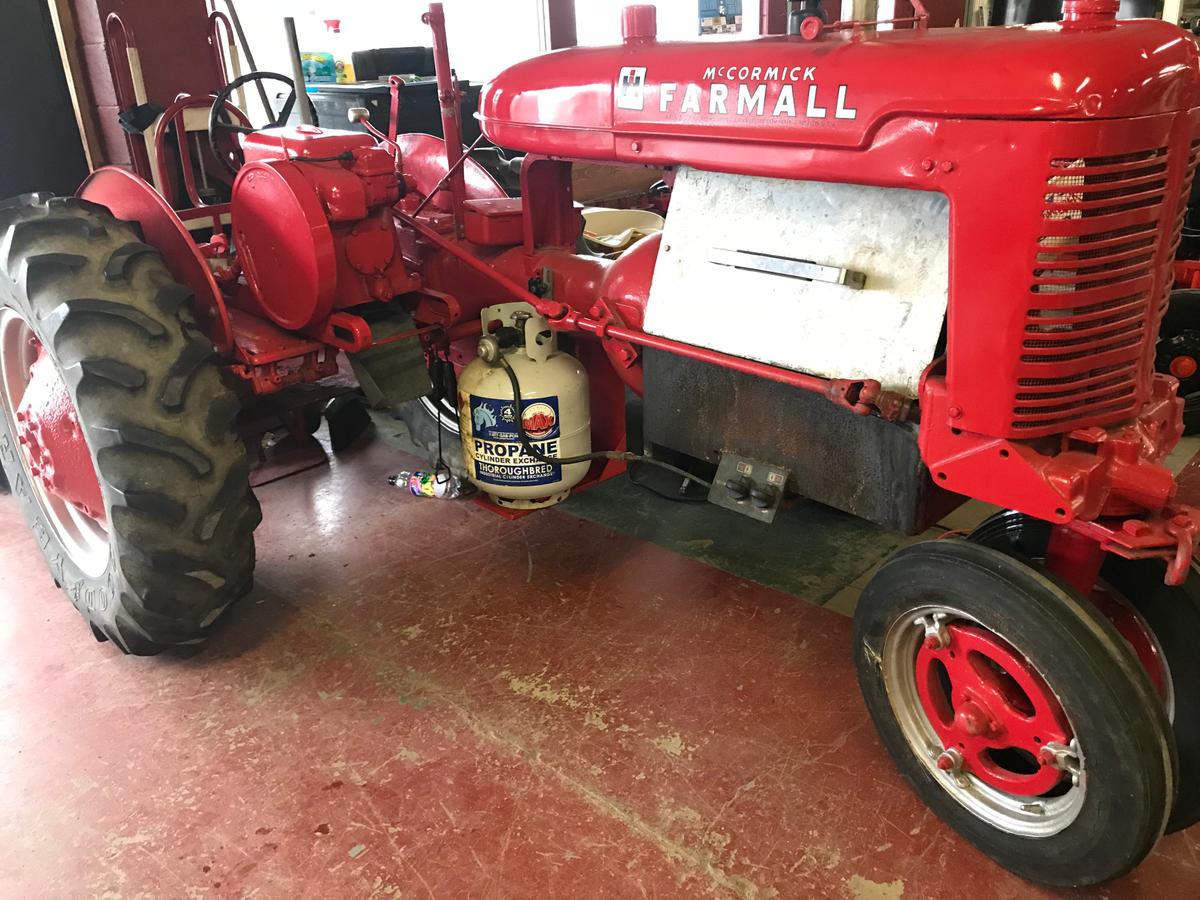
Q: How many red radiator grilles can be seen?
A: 1